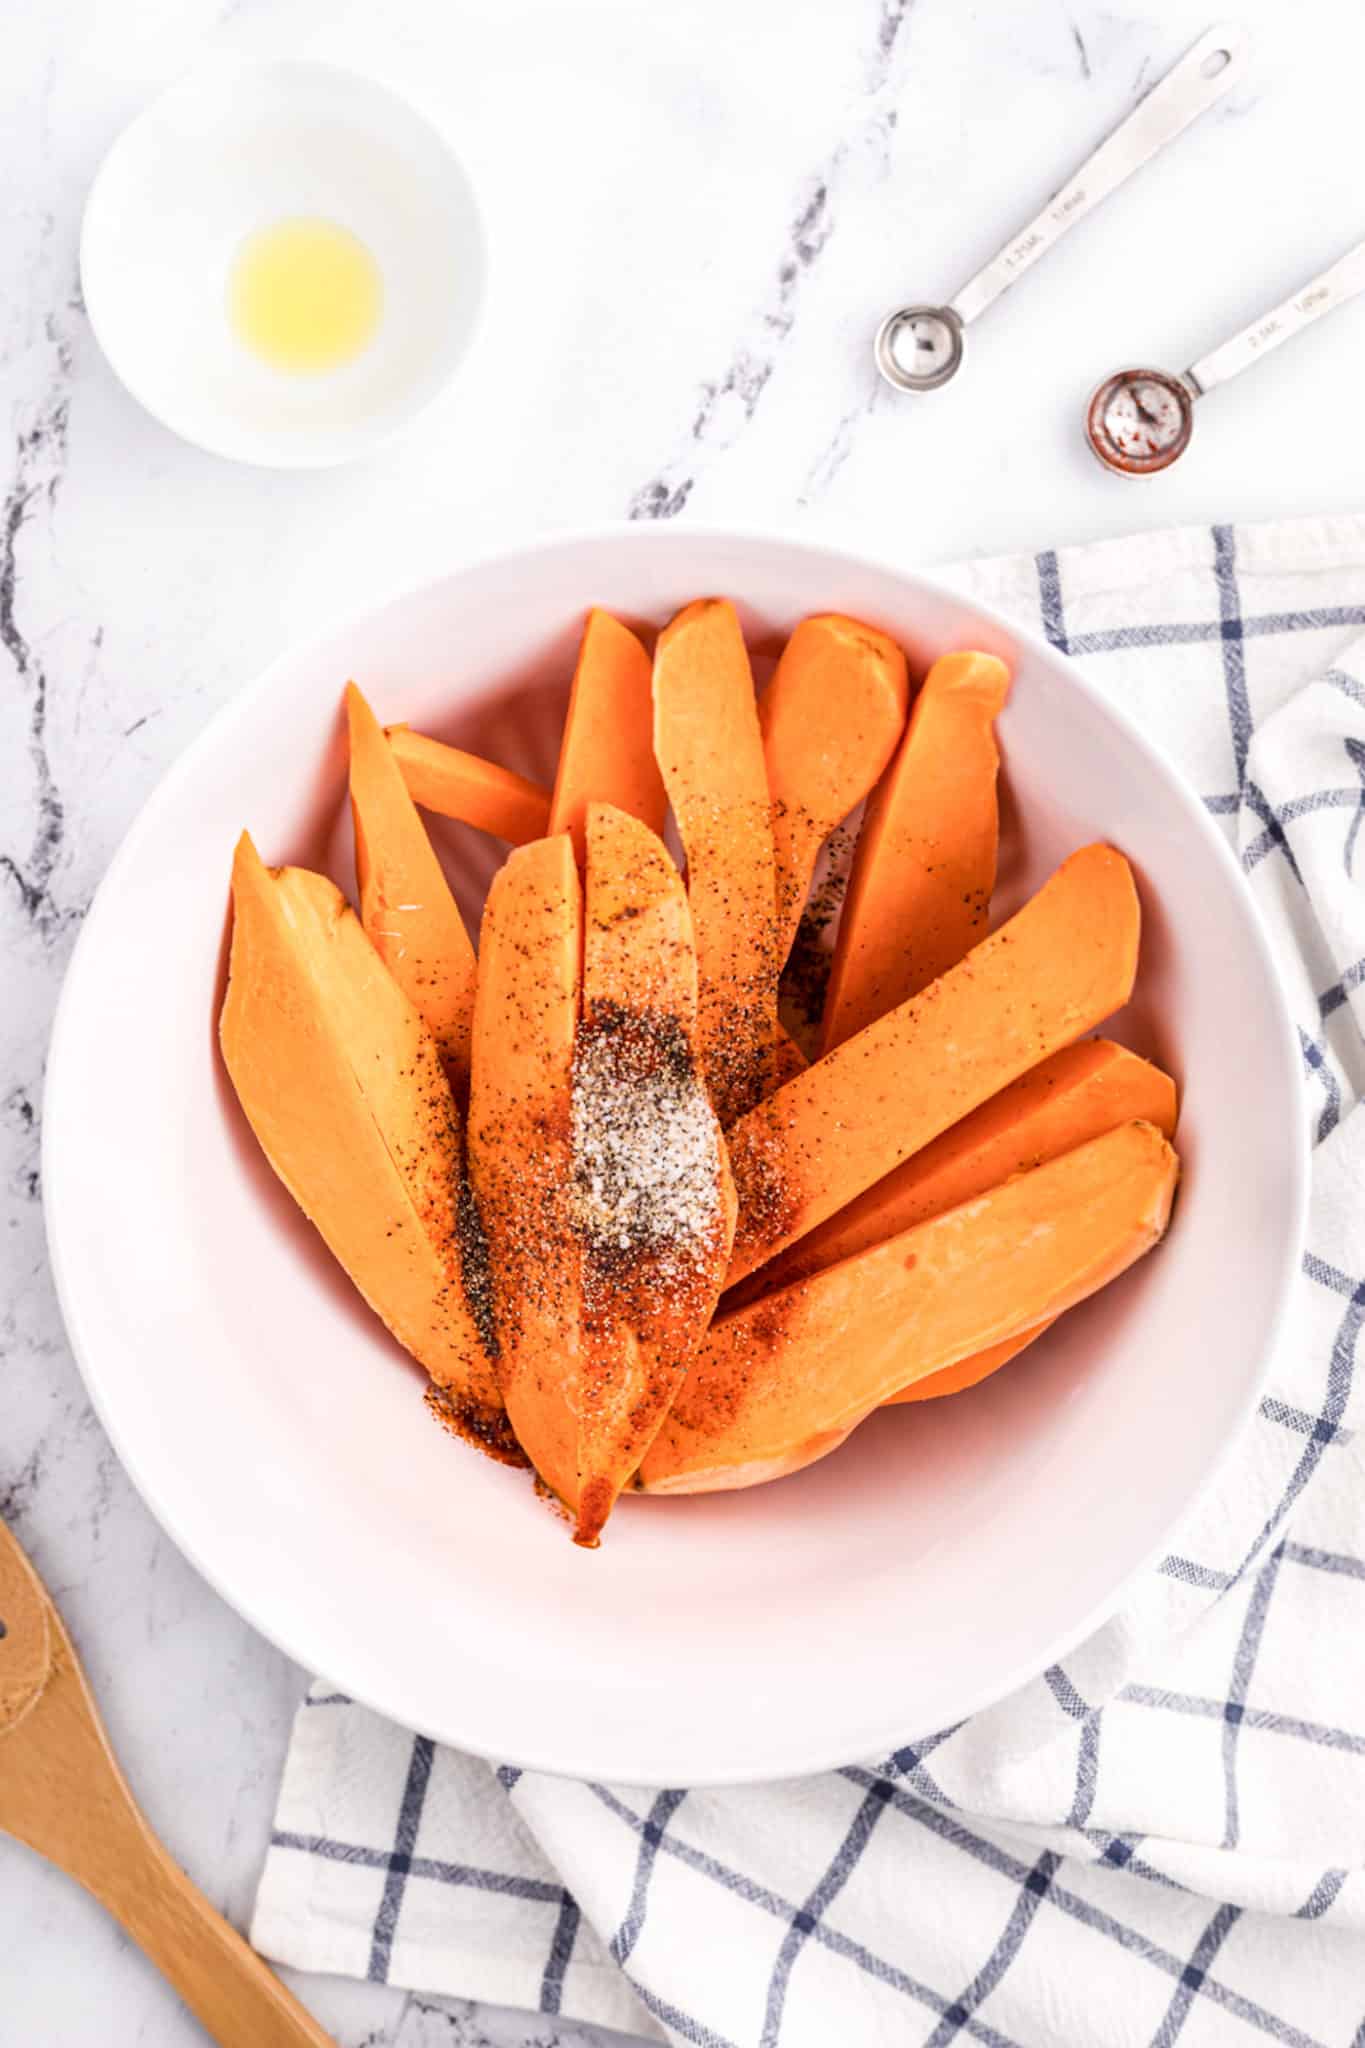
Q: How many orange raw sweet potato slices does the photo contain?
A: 12